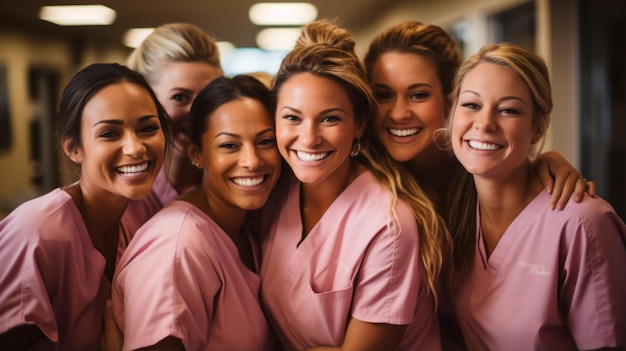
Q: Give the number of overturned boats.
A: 0